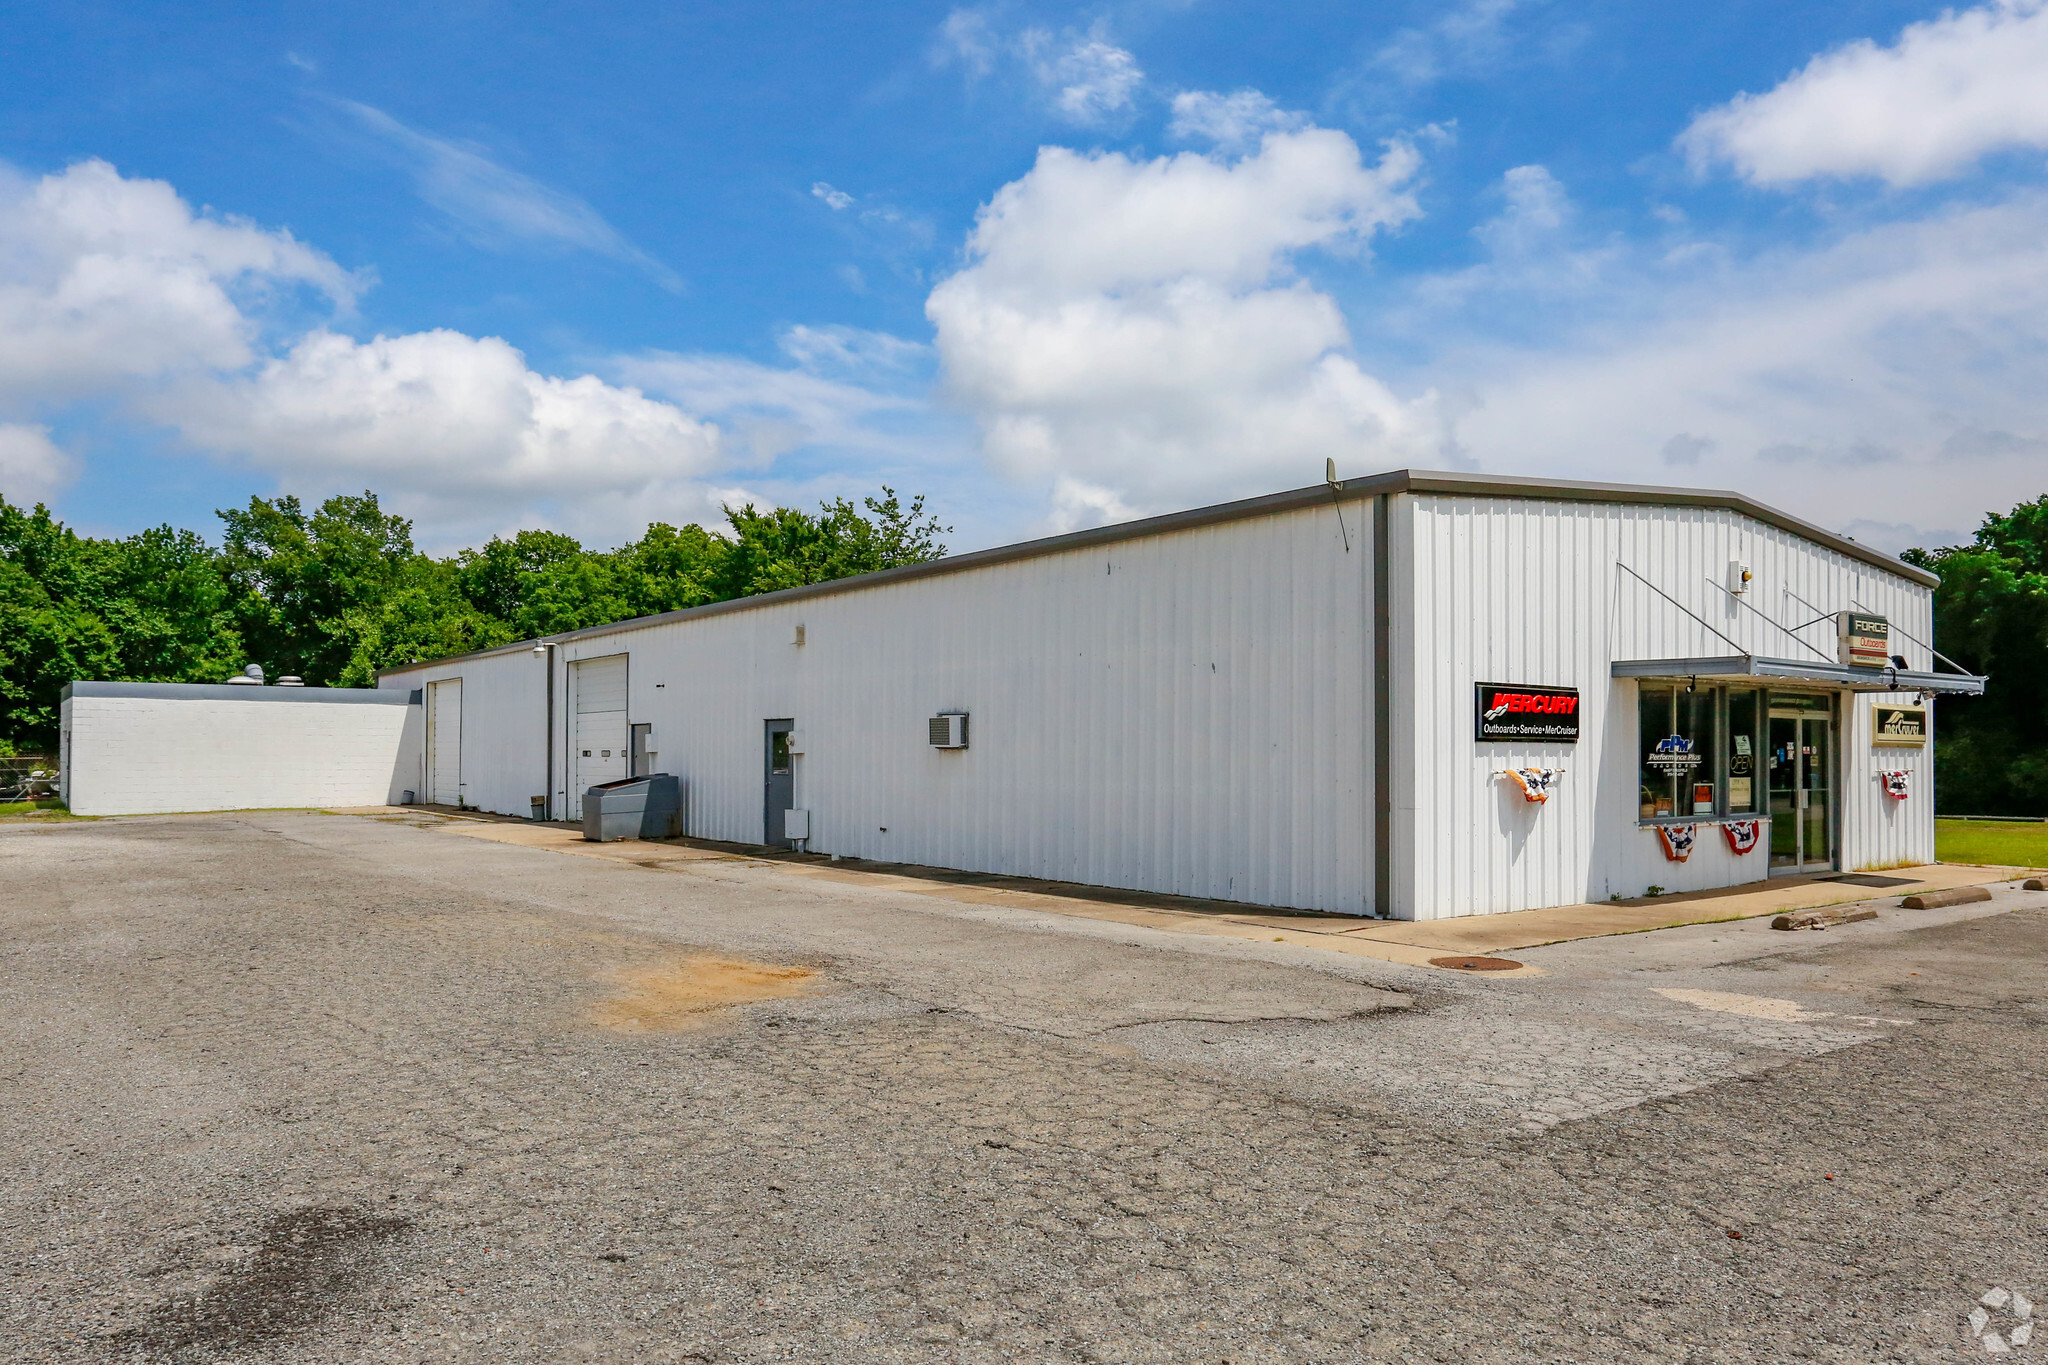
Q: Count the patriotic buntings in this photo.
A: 4